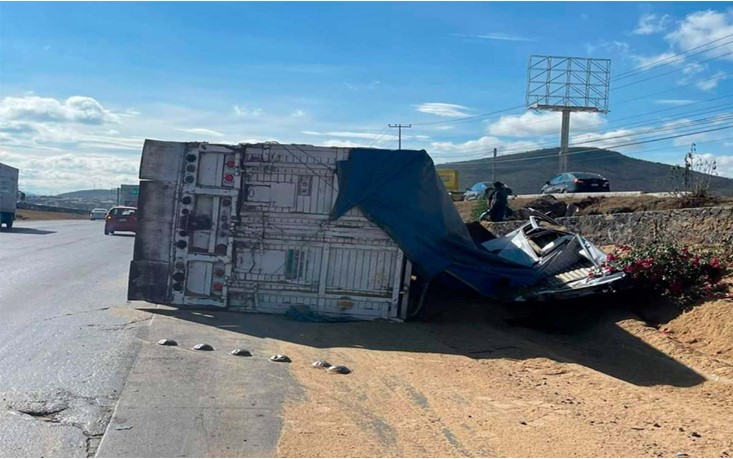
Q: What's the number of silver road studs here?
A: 6